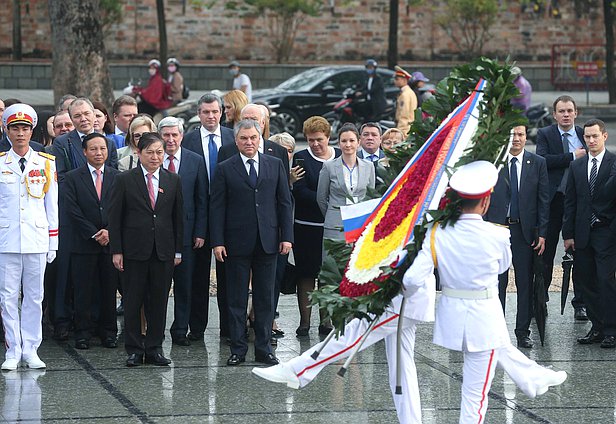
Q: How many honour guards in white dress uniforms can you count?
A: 3